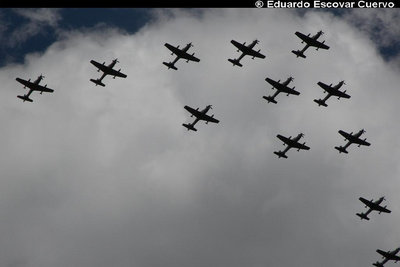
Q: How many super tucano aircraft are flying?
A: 12